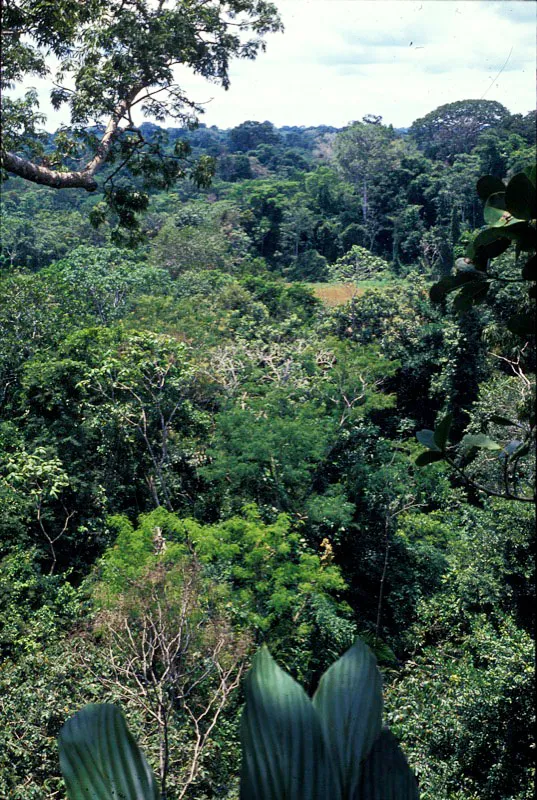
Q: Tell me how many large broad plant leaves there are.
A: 4